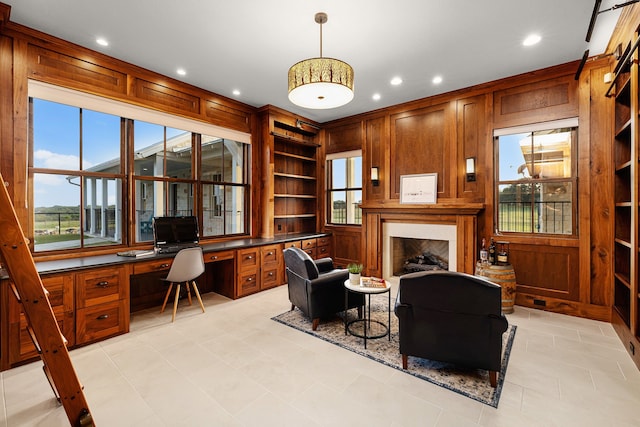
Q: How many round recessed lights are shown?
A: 7